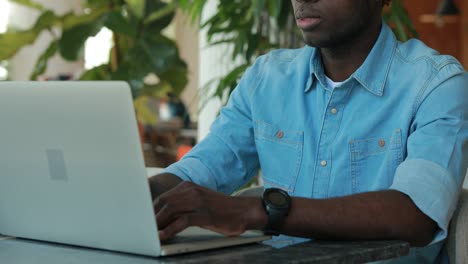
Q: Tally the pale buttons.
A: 2